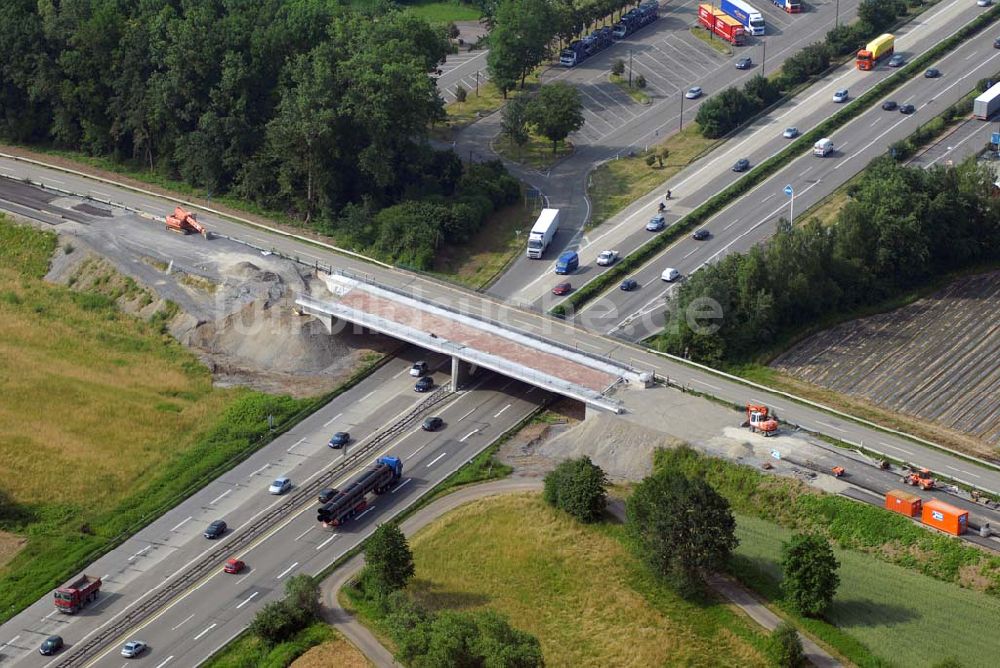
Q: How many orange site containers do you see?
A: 2